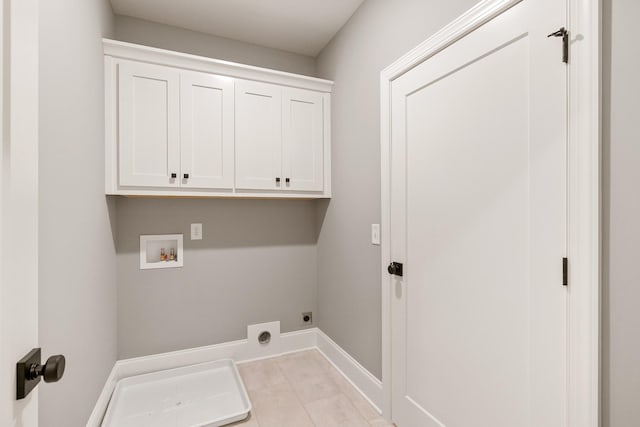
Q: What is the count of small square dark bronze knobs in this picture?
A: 4